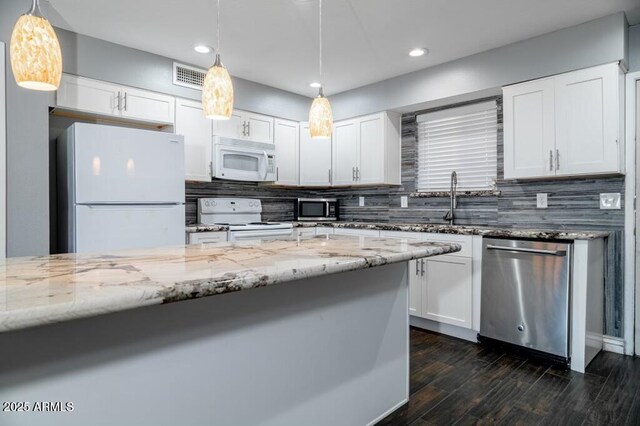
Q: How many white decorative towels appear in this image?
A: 0